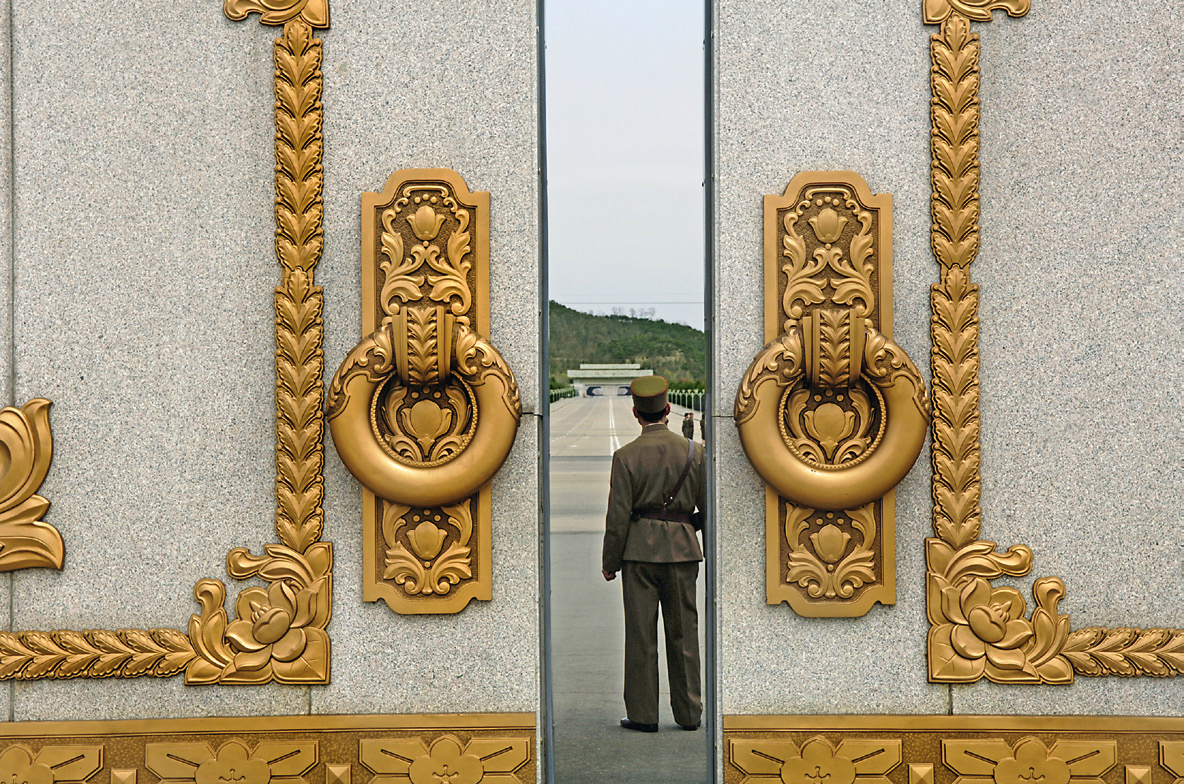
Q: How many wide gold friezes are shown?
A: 2